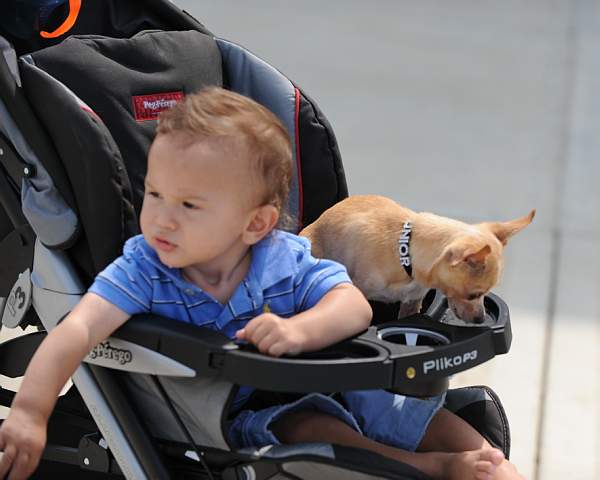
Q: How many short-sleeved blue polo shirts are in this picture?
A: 1